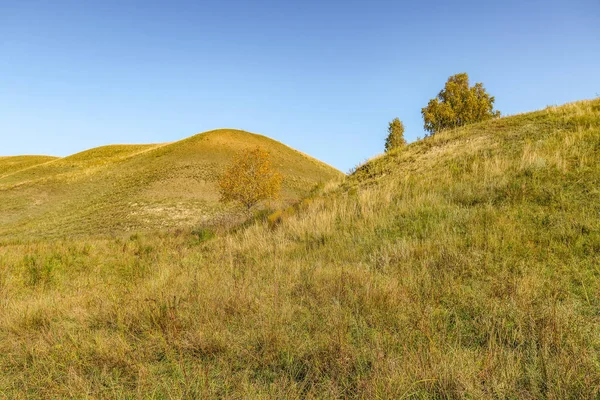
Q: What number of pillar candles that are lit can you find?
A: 0